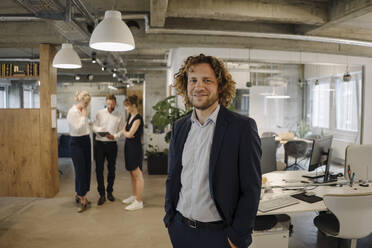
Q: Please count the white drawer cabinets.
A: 1